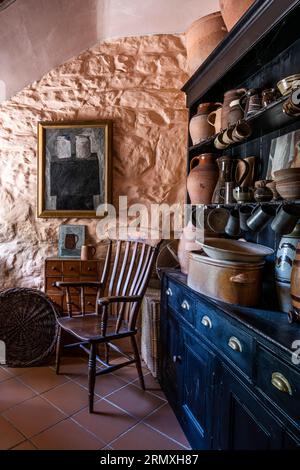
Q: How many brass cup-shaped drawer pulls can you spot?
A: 5